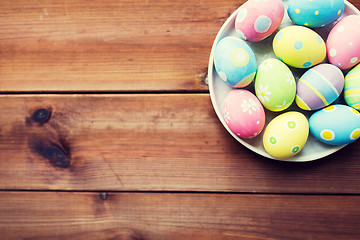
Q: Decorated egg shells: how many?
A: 11